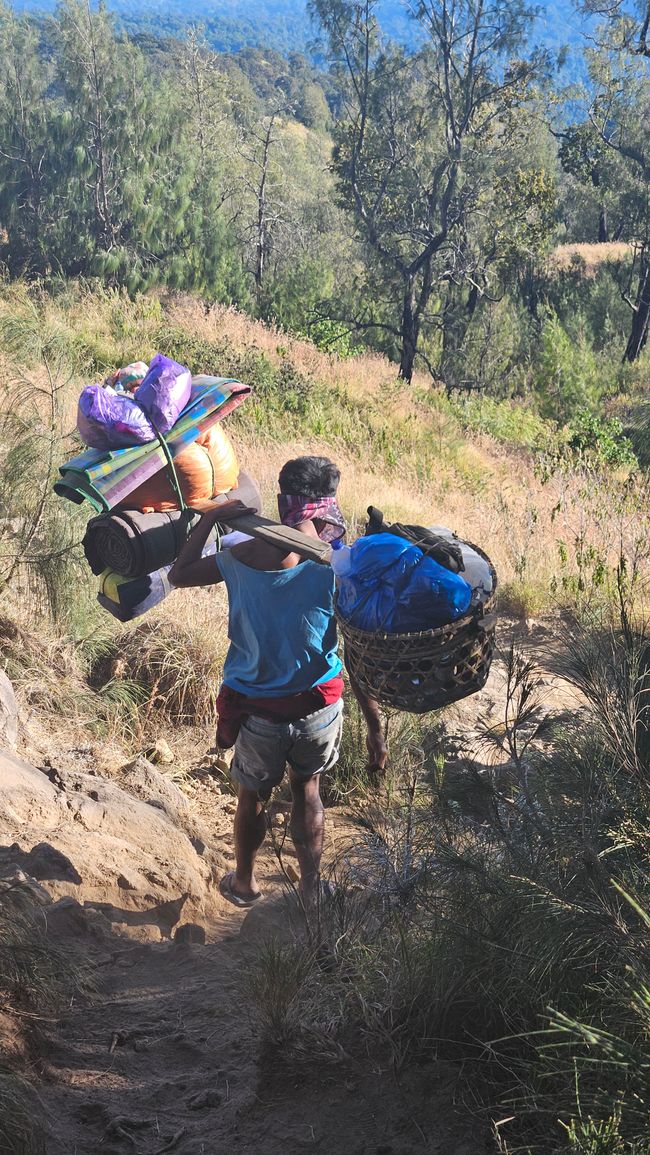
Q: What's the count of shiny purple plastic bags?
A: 2